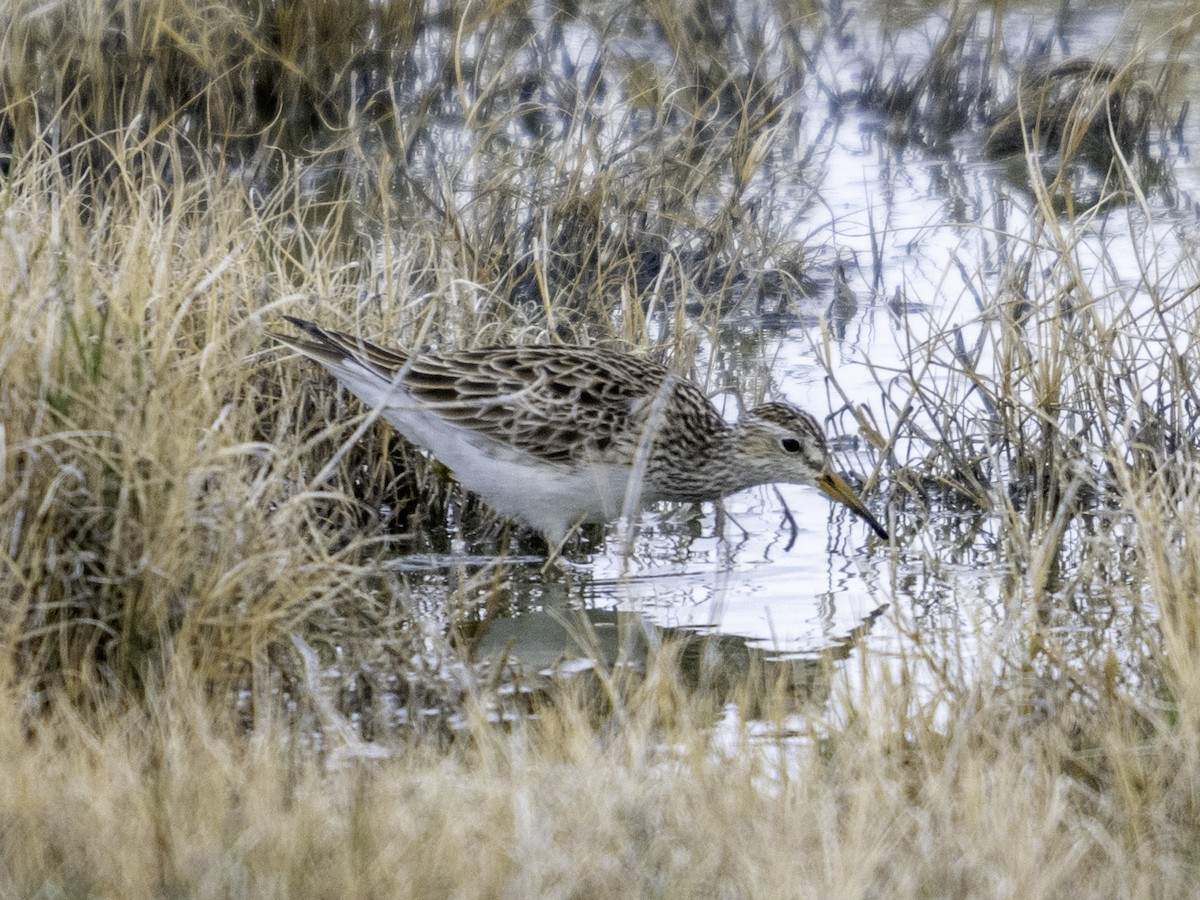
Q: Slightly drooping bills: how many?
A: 1